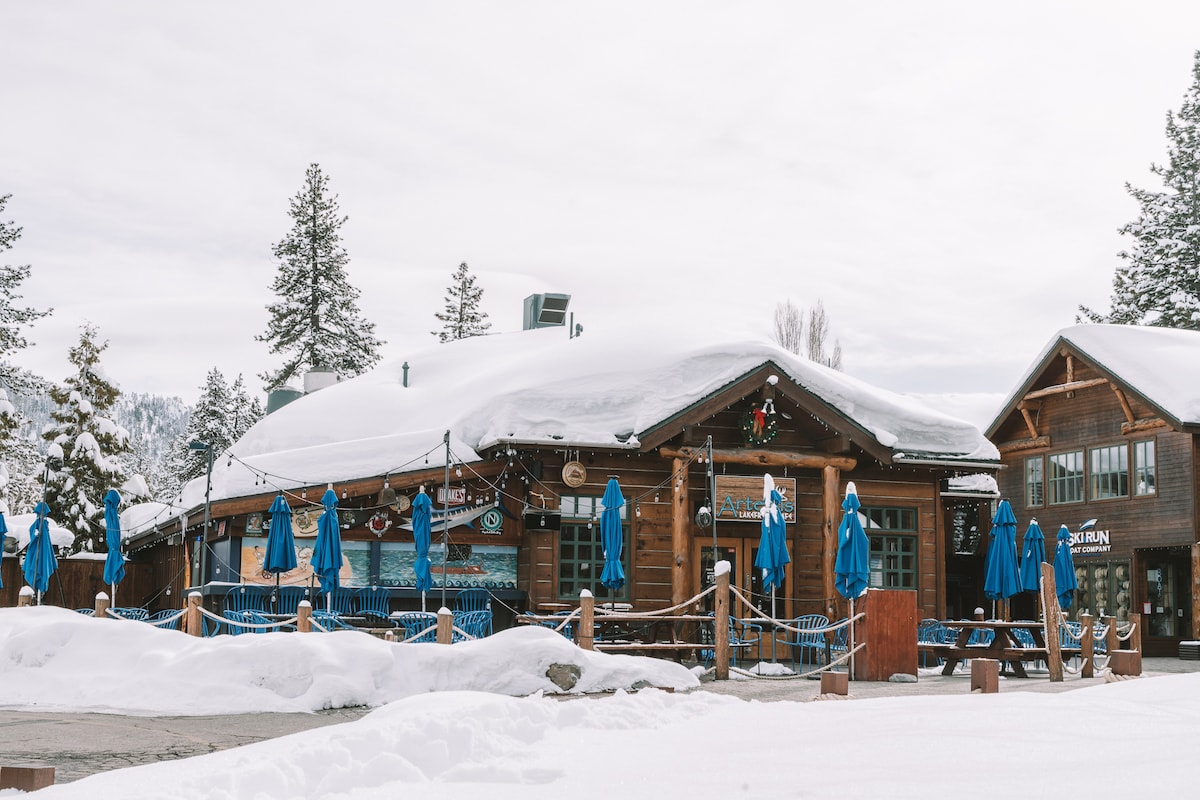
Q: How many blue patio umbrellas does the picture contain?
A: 12